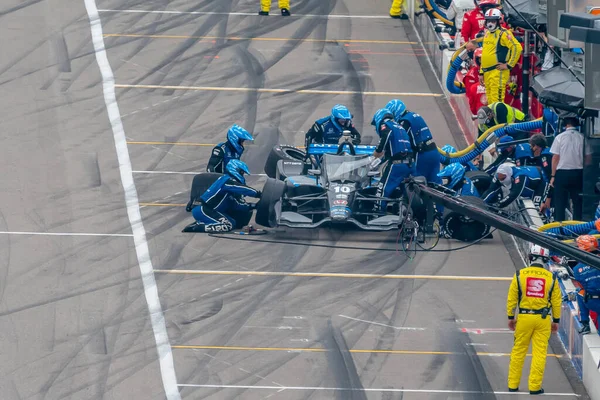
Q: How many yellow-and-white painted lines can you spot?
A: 2